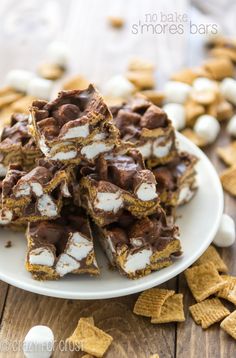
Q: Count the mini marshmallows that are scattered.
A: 12